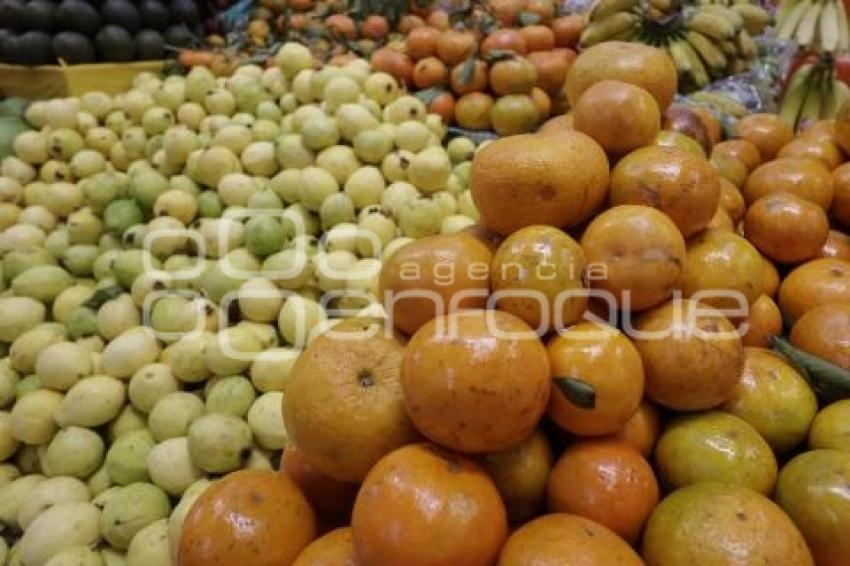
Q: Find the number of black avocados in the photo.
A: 12